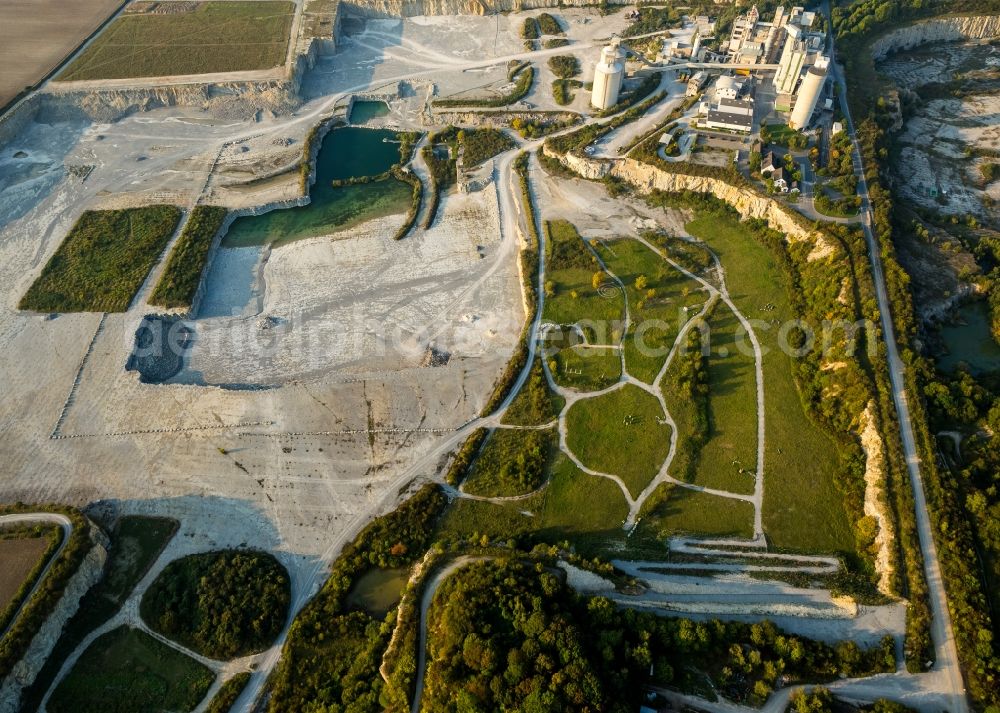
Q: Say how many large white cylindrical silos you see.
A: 3